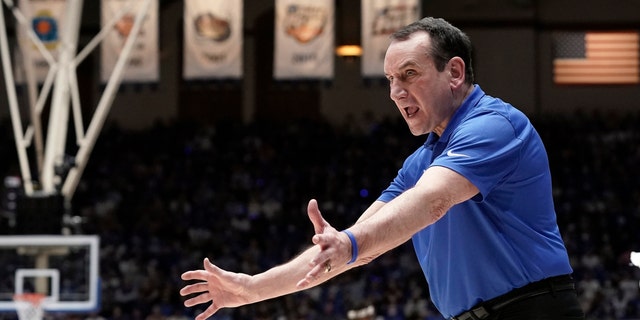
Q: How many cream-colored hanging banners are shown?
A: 5